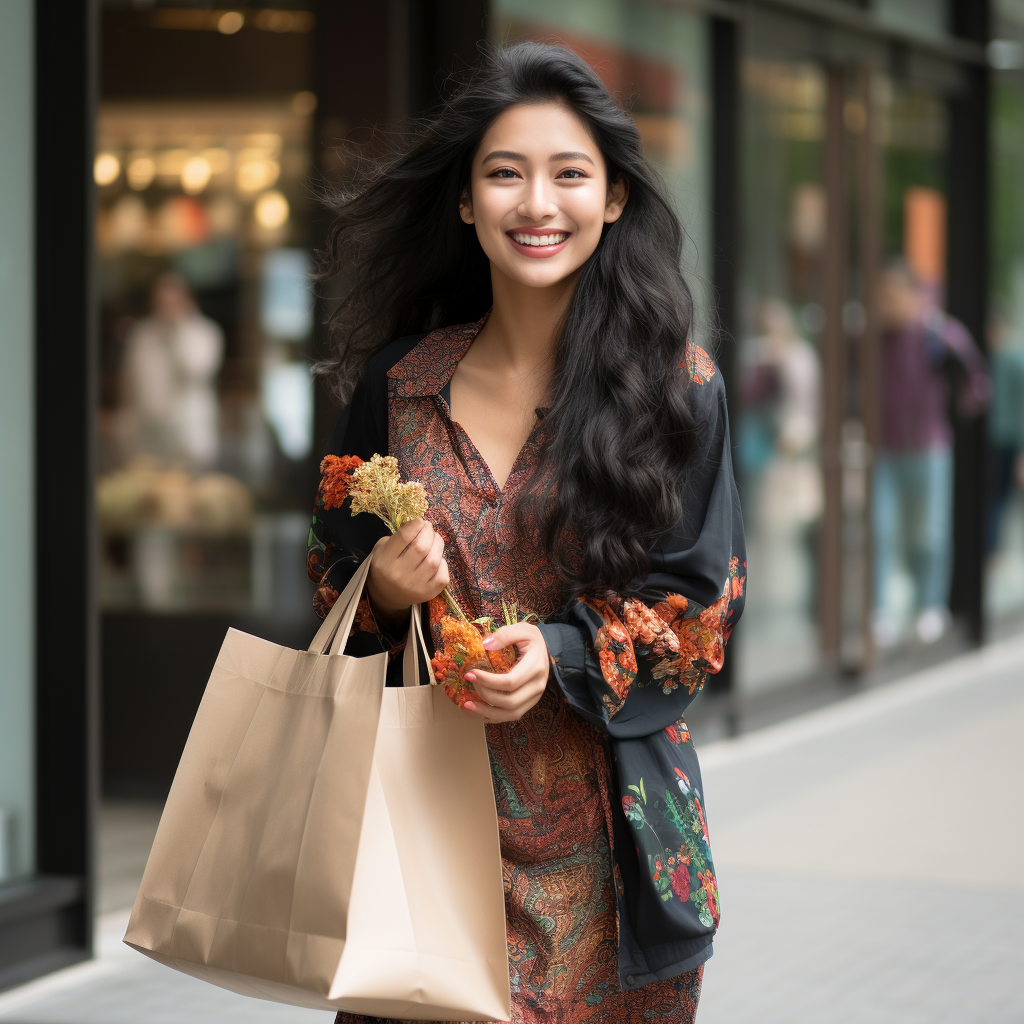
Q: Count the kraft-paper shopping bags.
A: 2